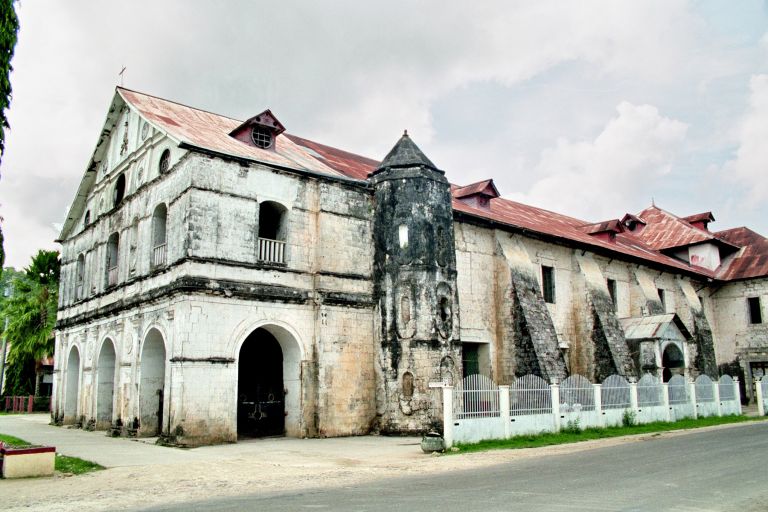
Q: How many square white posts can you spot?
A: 10